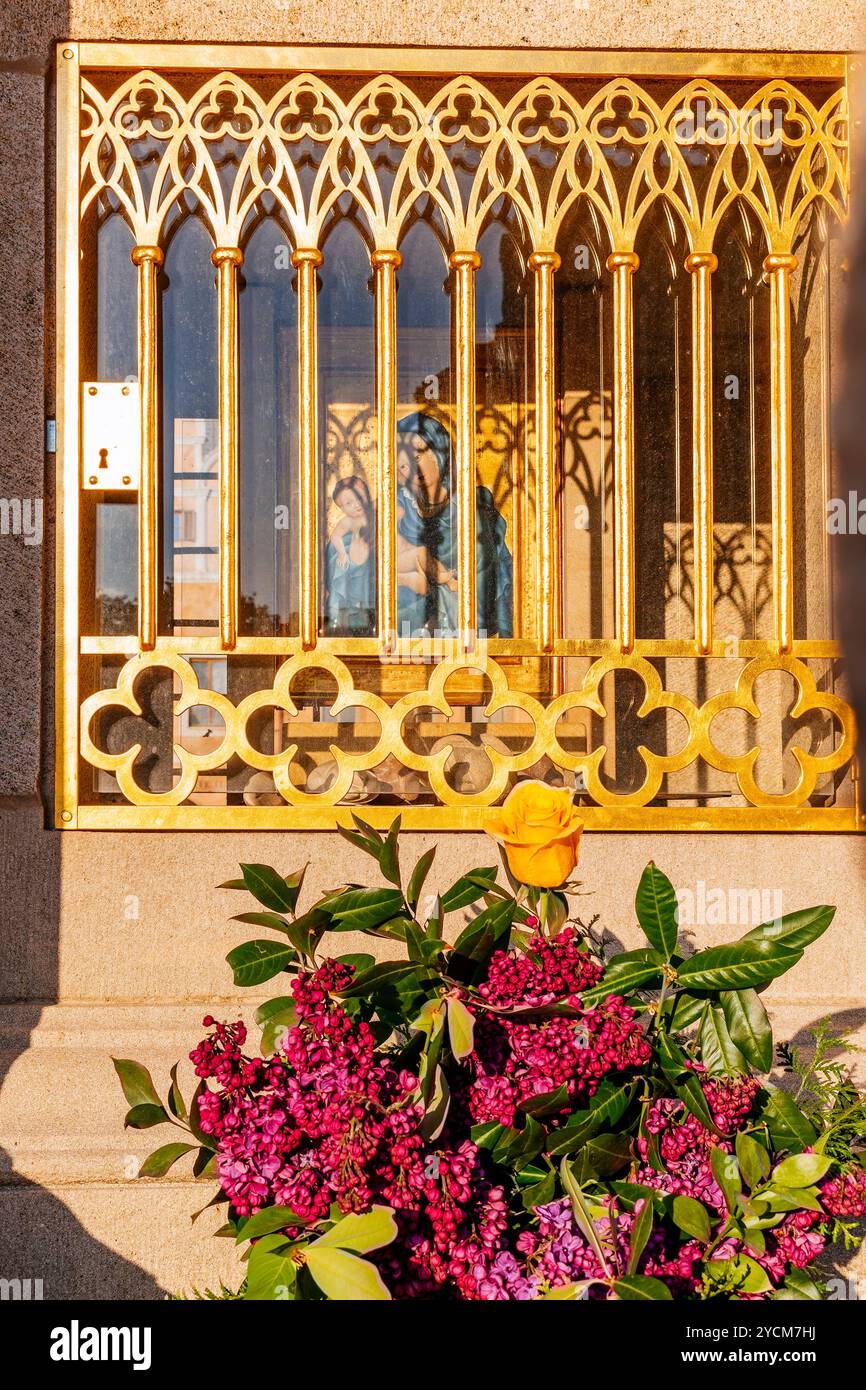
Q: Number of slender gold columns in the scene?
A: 9